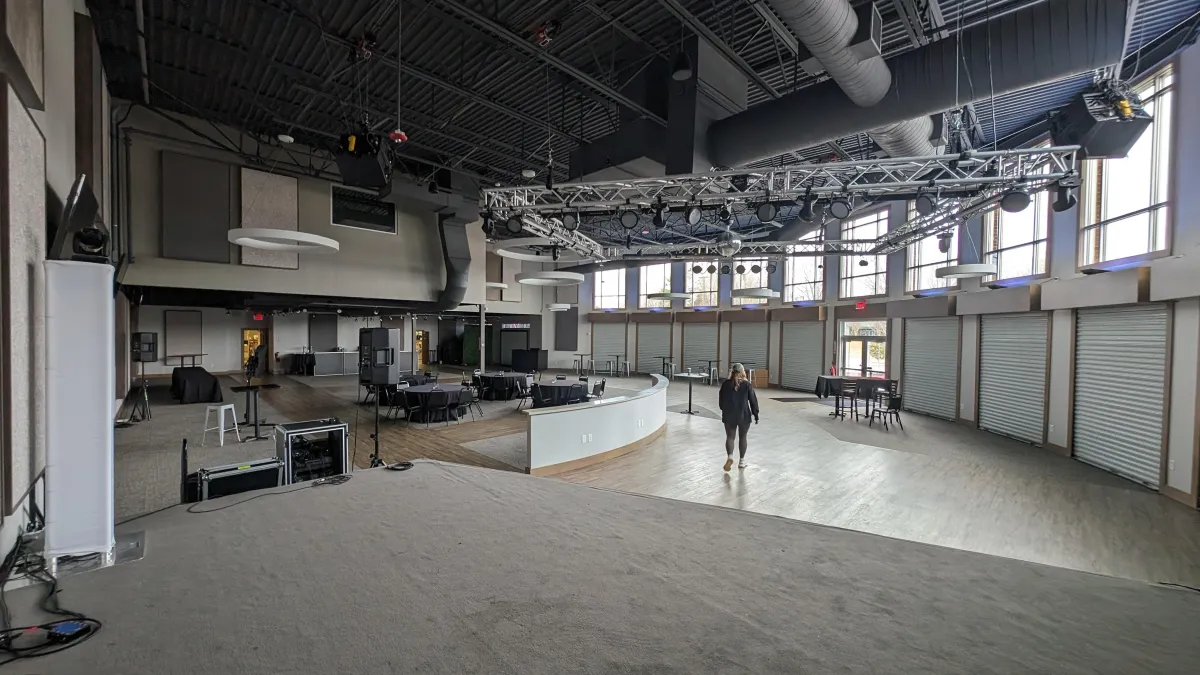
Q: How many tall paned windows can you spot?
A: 9